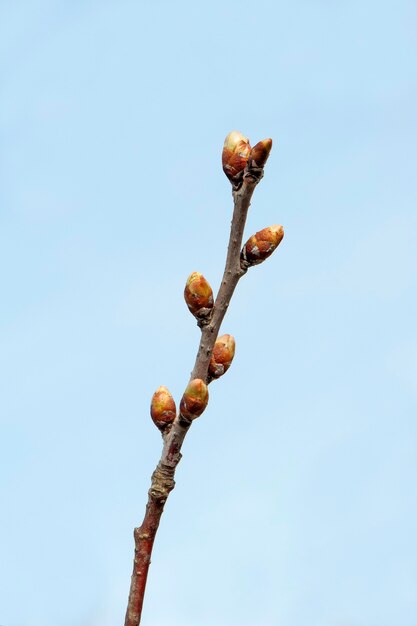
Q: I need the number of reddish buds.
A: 7